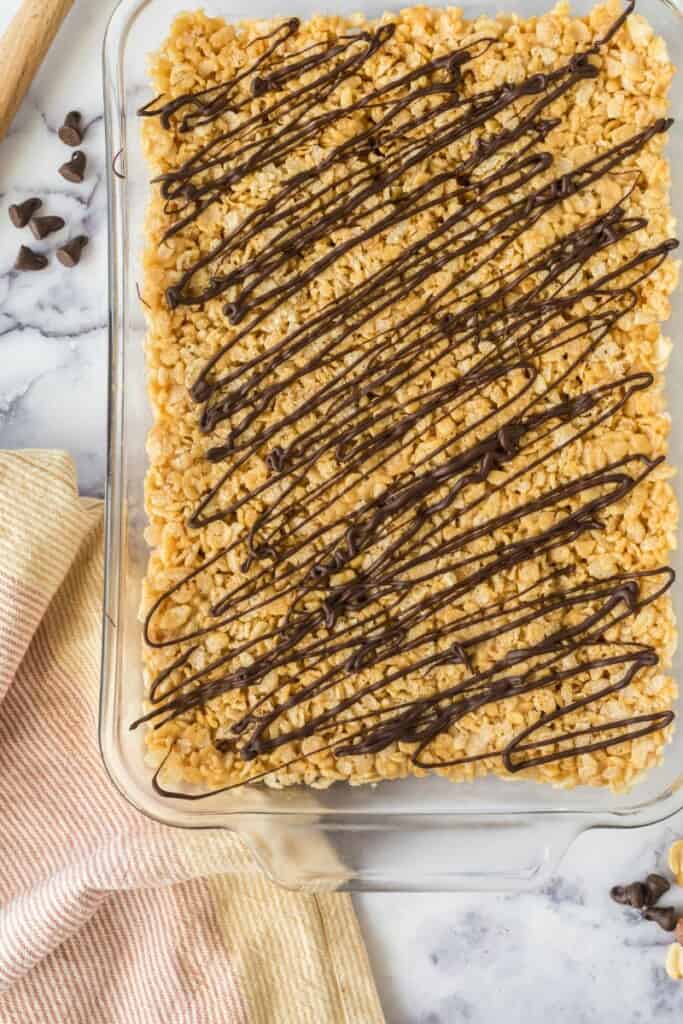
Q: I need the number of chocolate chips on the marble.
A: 9